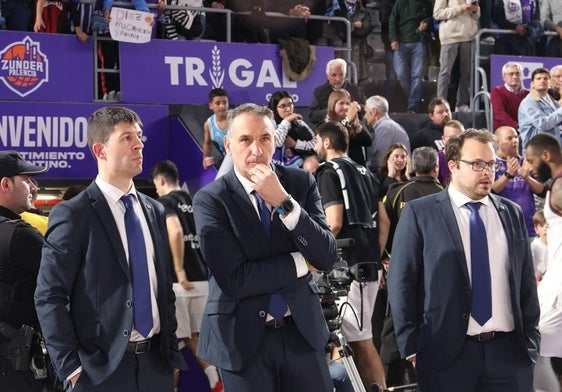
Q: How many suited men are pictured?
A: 3